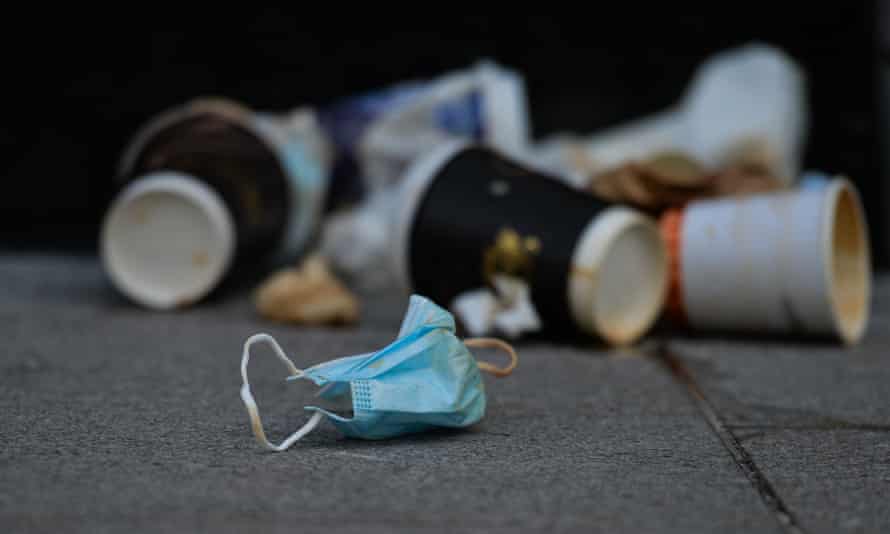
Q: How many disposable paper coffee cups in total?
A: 3